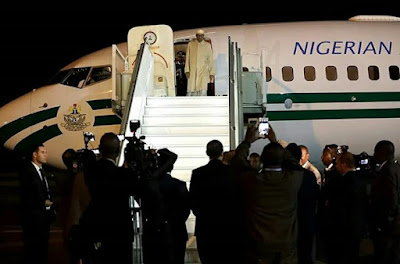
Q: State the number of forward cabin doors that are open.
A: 1